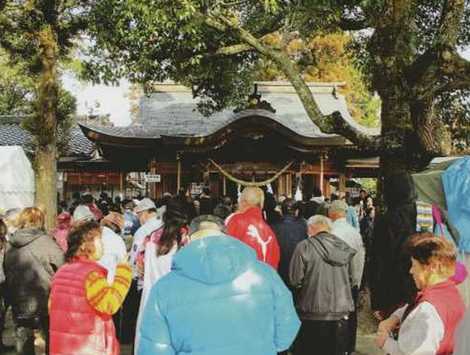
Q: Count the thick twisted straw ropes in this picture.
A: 1